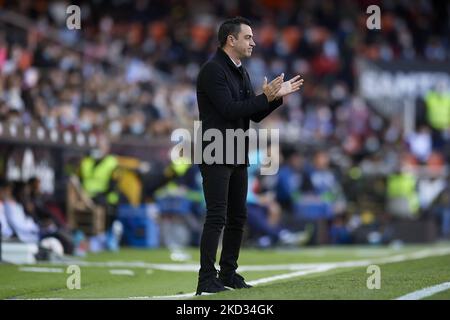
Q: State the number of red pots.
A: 0